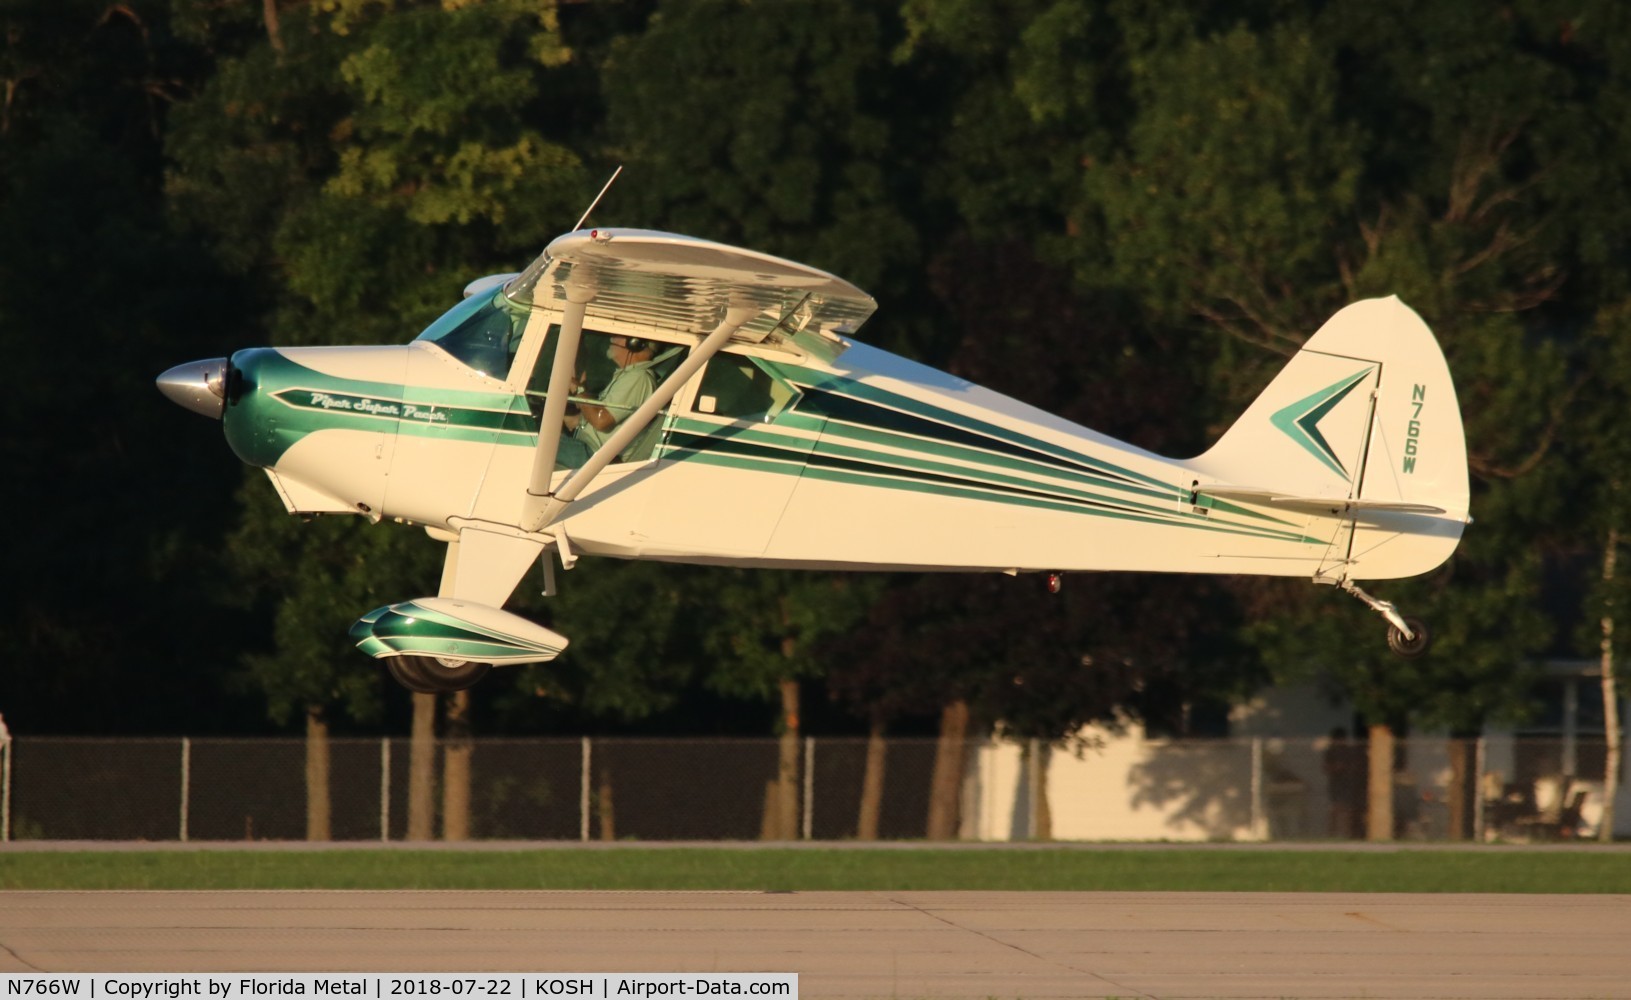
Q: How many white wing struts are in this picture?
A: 2